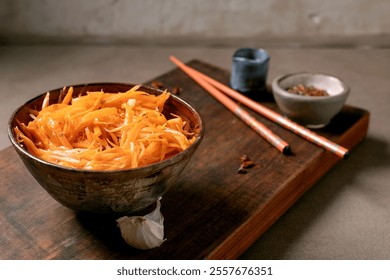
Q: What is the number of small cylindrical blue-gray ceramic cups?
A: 1